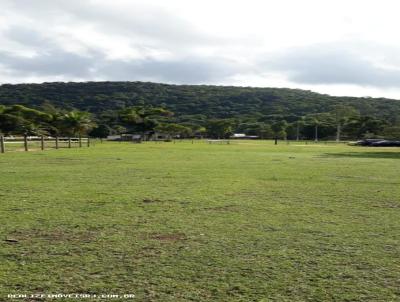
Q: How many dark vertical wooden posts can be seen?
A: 7